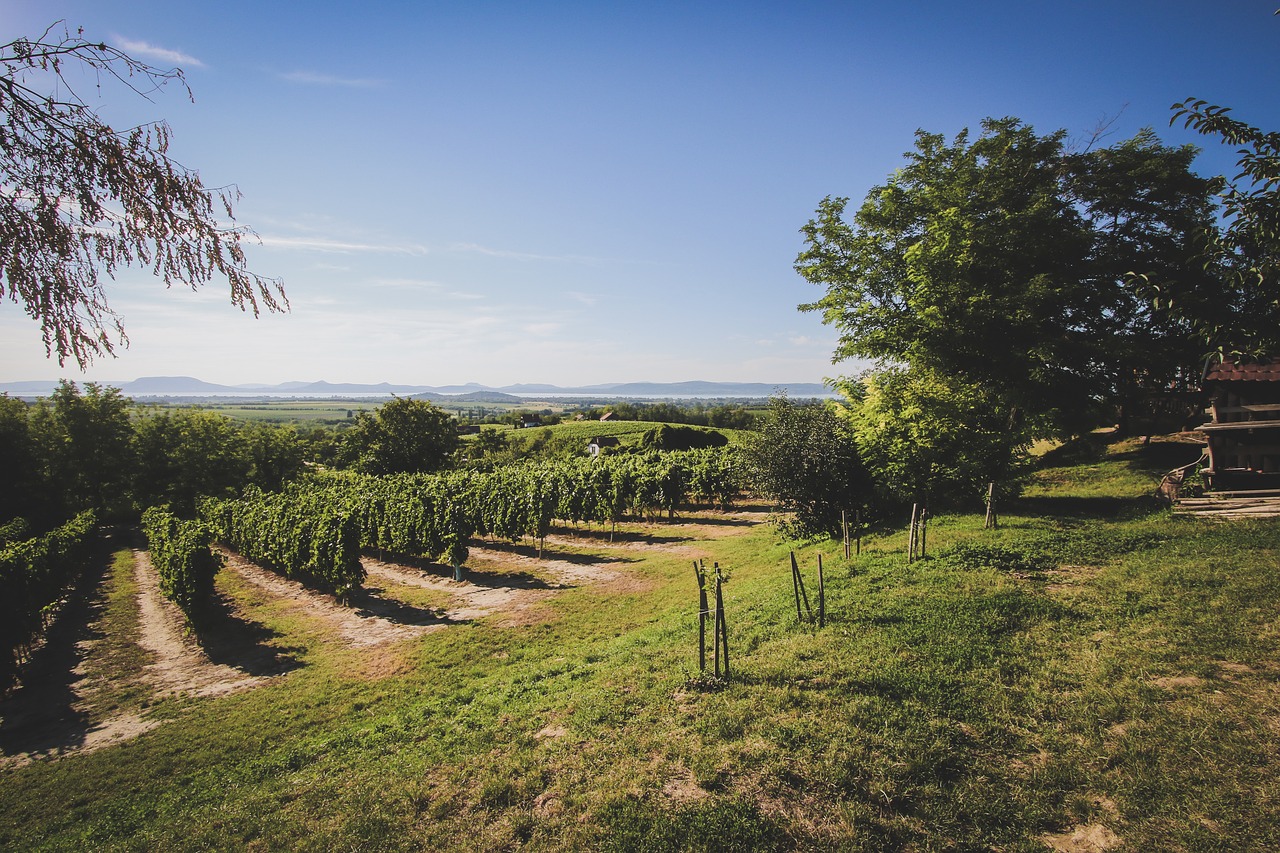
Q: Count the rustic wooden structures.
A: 1